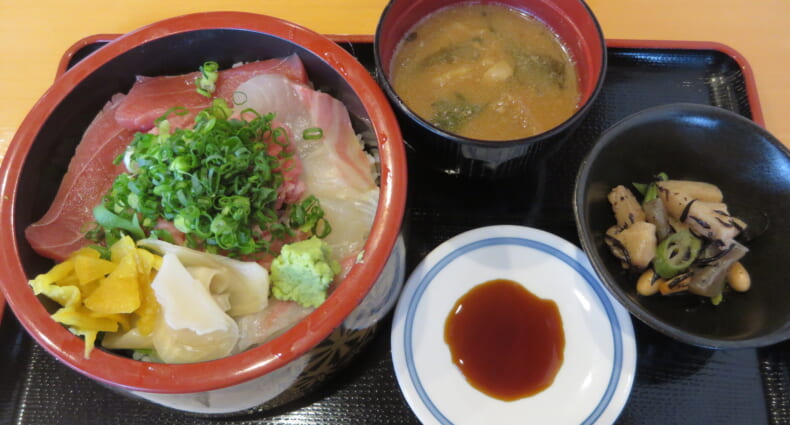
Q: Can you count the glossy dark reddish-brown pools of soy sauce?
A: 1